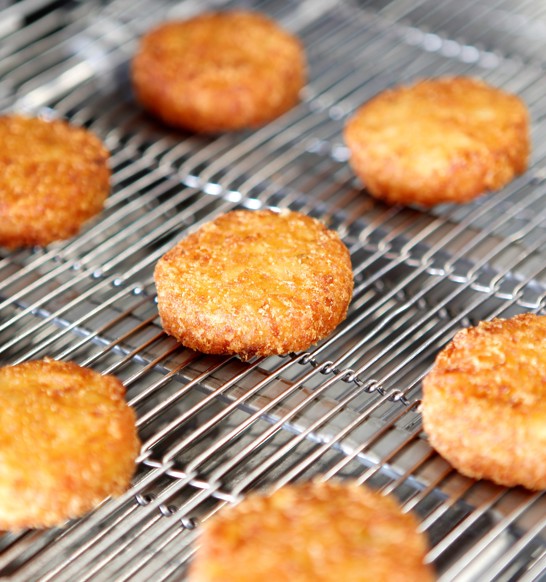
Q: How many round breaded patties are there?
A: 7